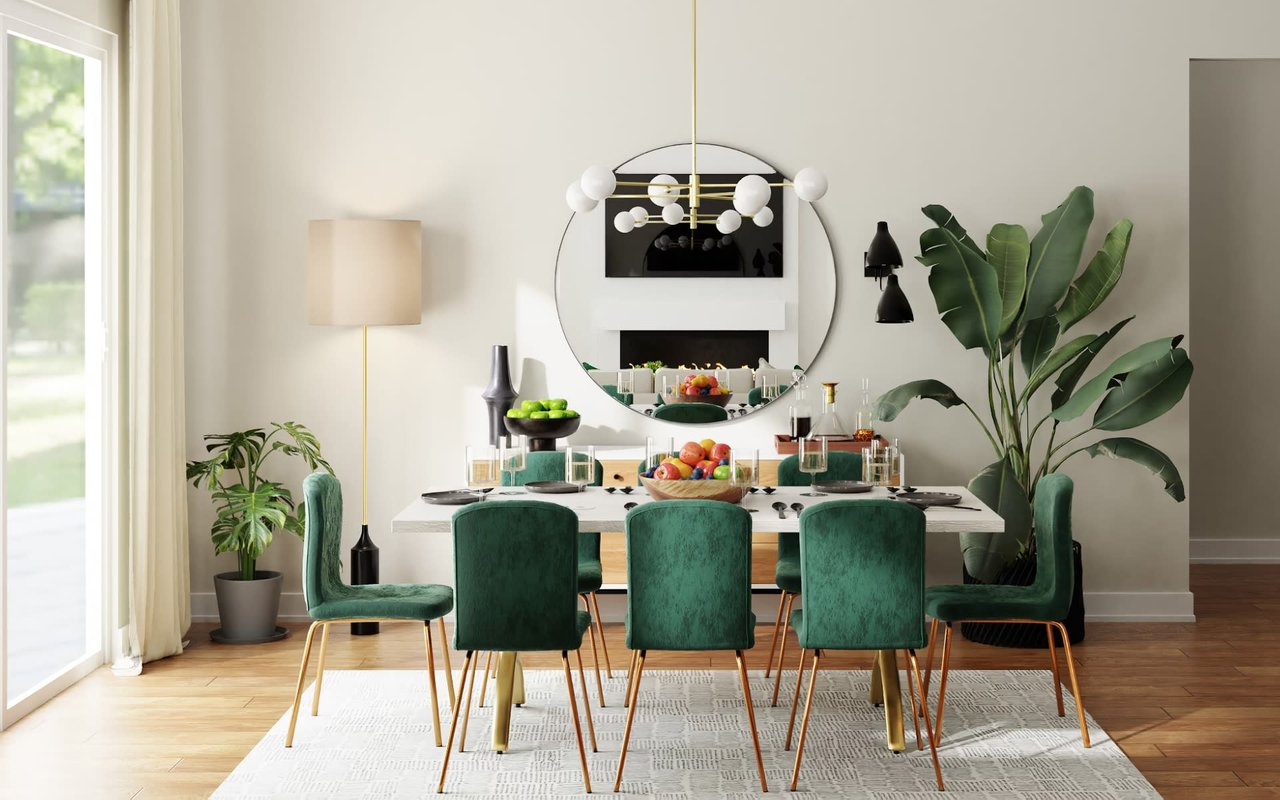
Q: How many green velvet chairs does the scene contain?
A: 8